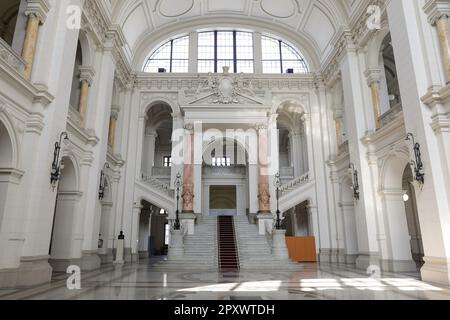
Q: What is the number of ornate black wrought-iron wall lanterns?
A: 4